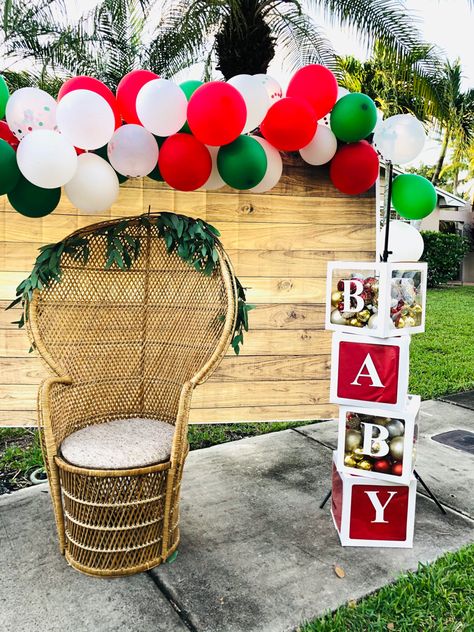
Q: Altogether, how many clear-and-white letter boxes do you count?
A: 2